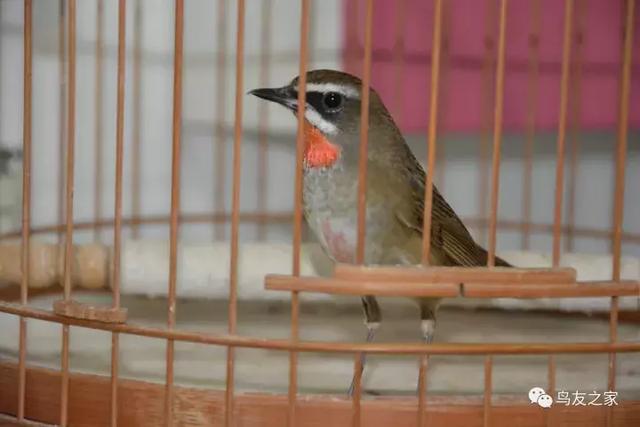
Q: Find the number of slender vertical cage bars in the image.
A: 11